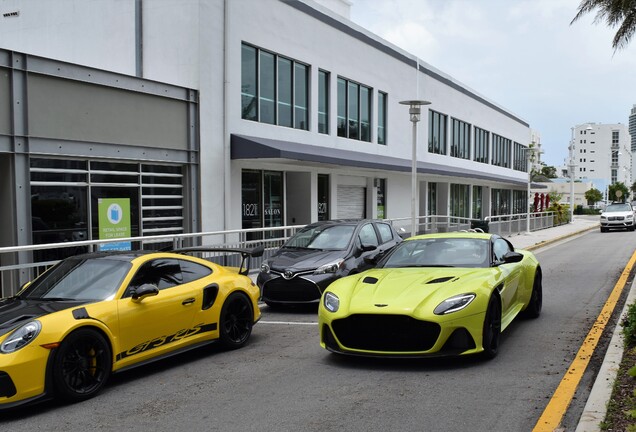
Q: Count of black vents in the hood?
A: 2